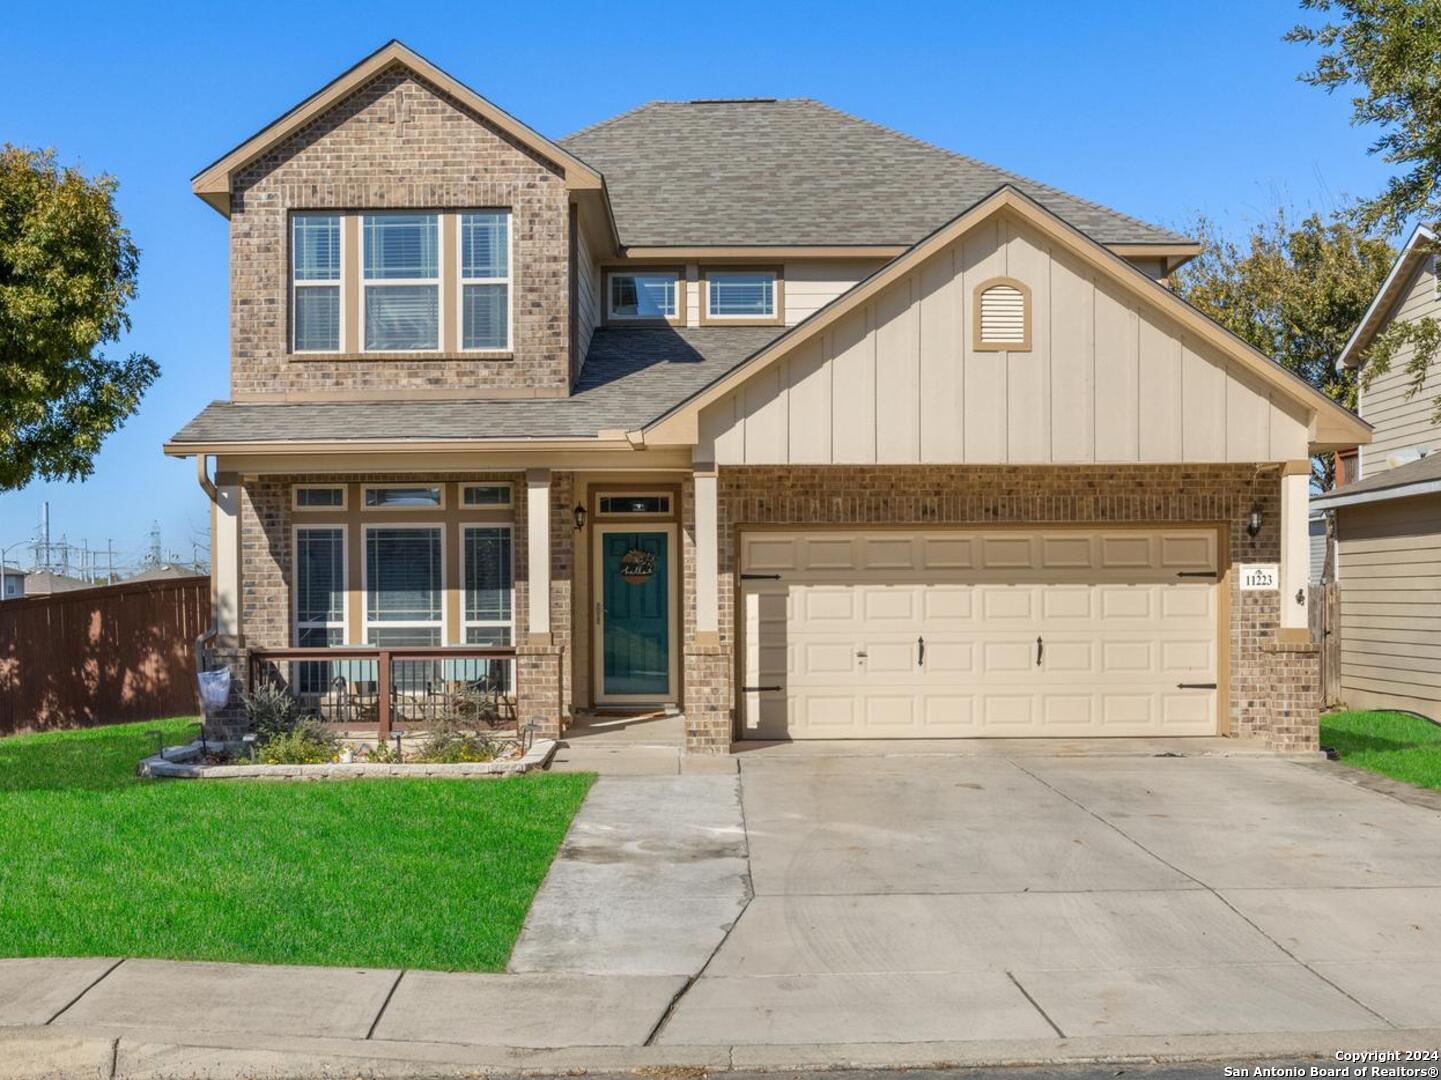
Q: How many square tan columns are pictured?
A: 4